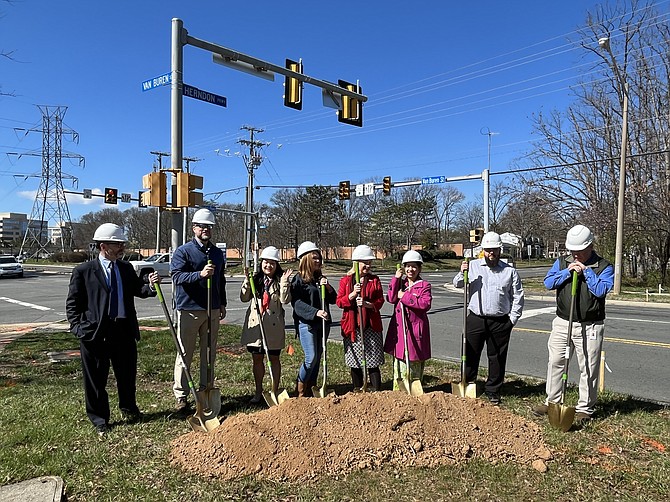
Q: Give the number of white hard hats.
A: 8